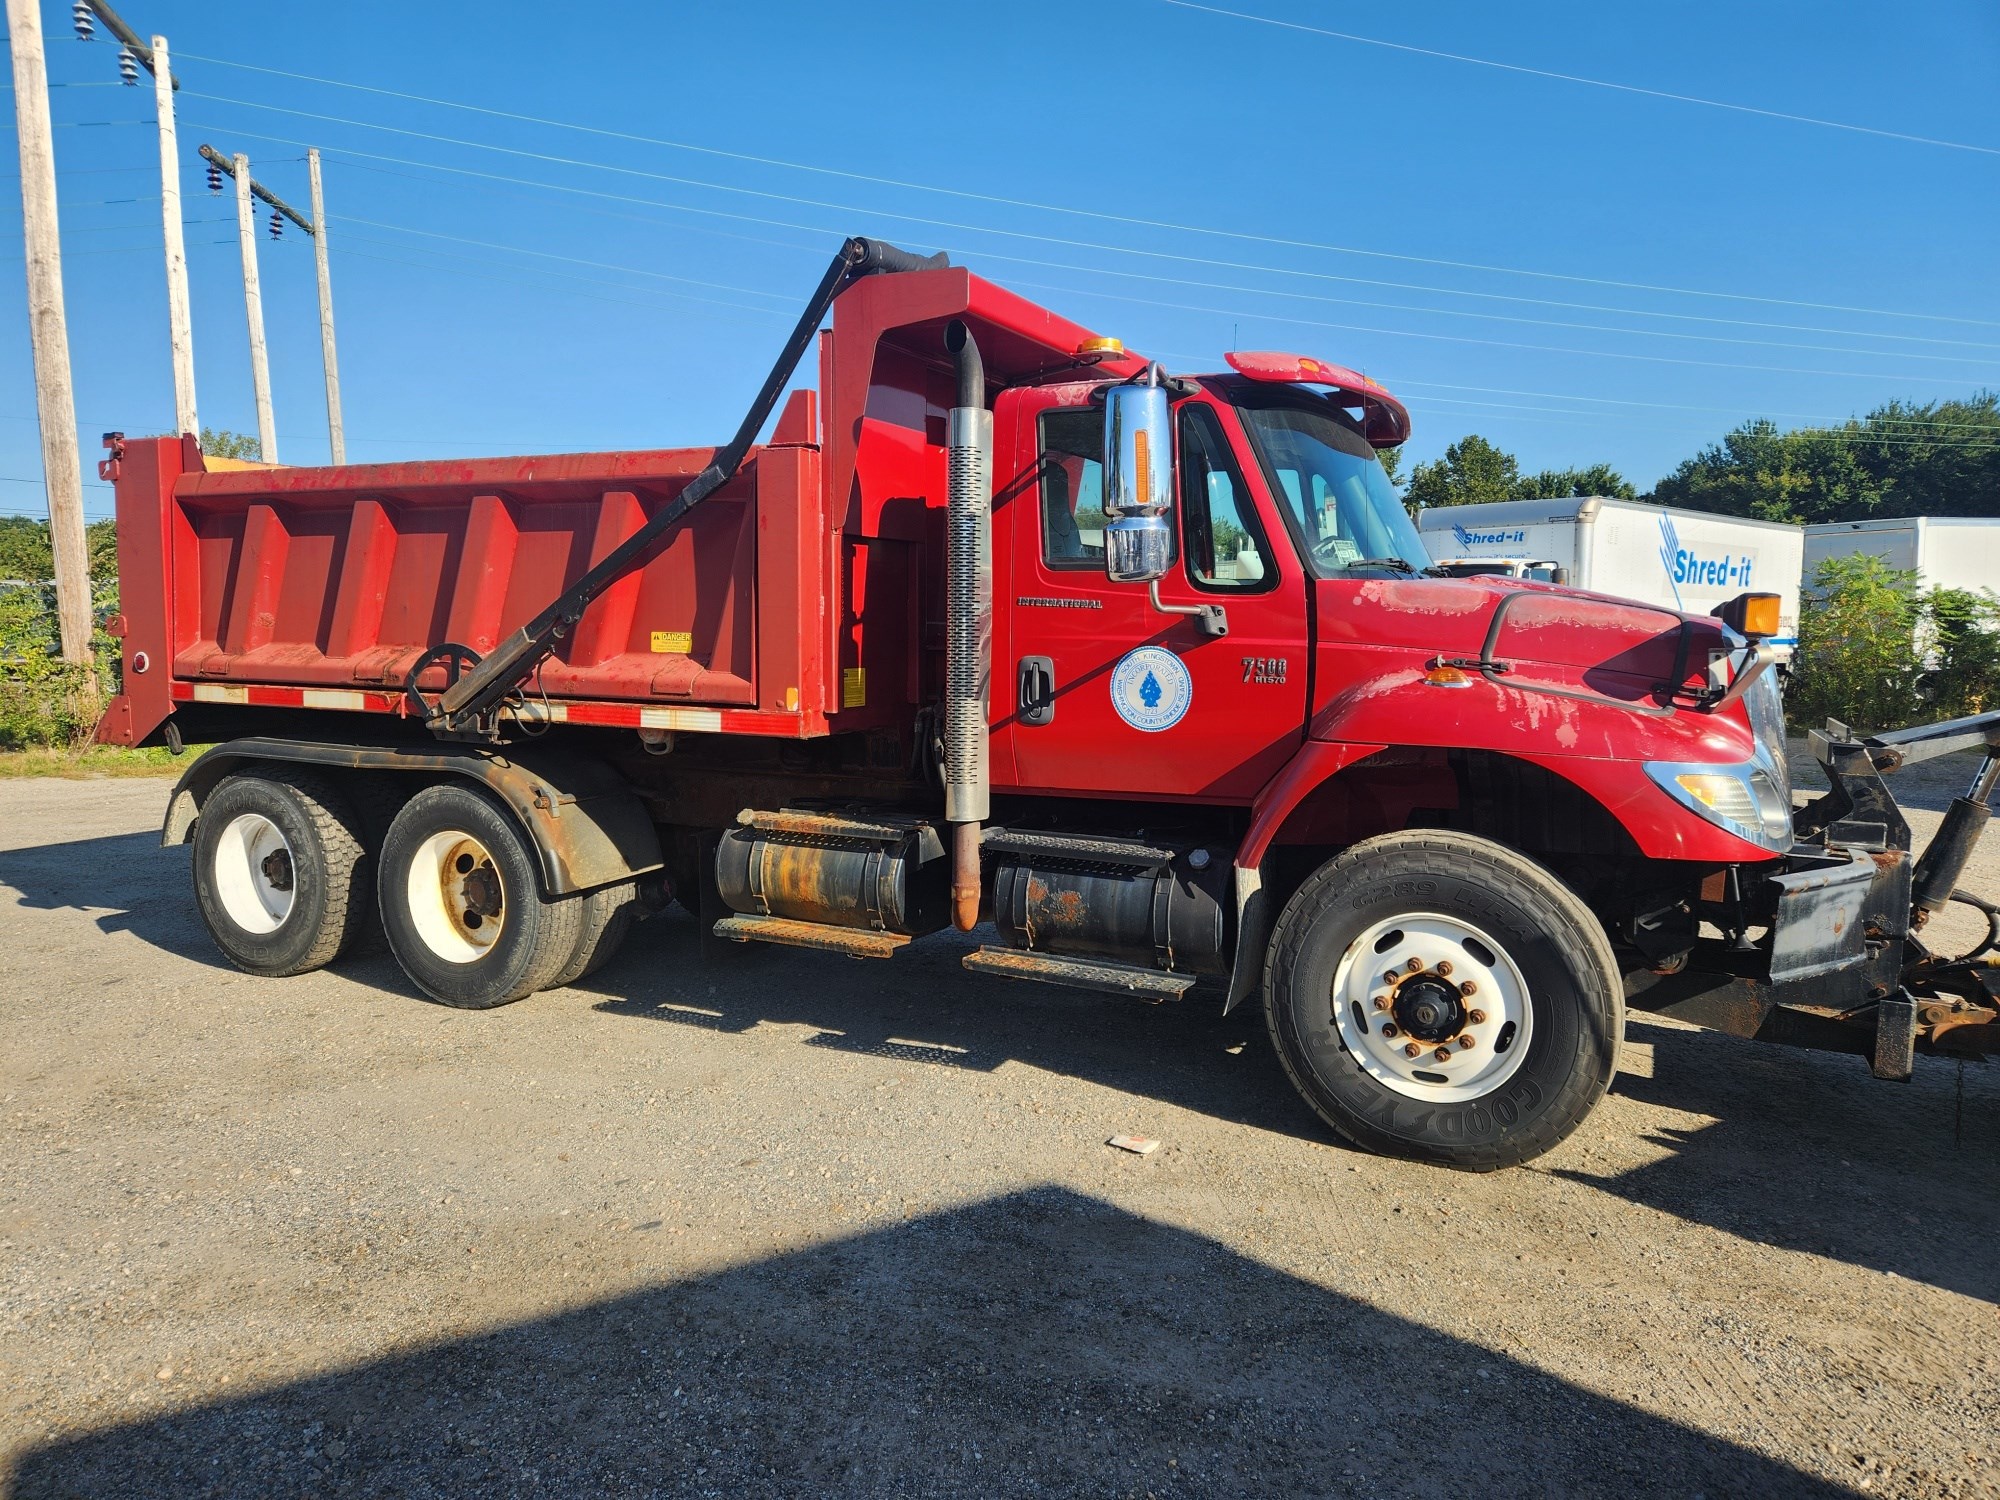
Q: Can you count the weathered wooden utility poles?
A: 4